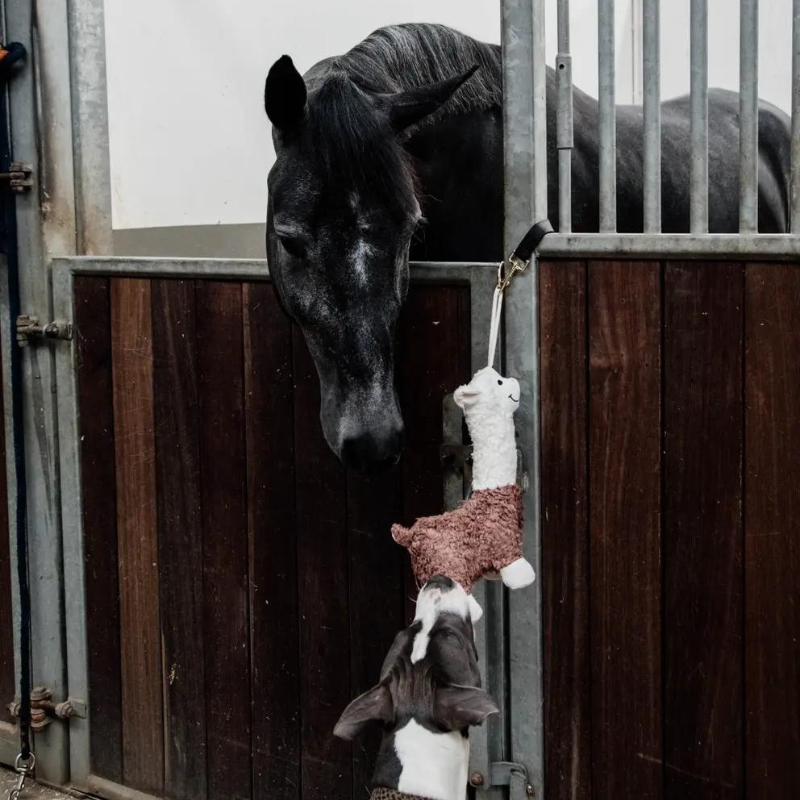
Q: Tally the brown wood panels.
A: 12